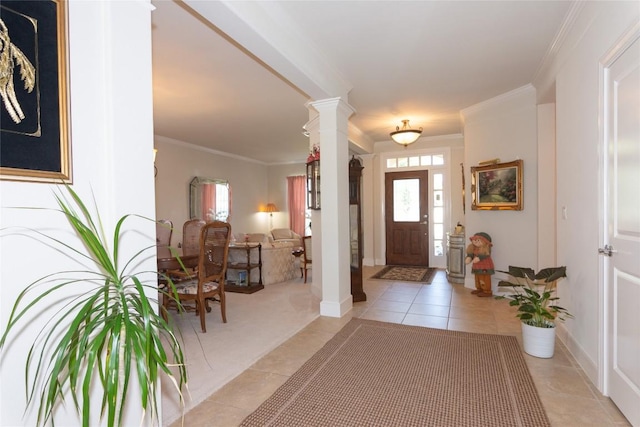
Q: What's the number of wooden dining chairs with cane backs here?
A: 3